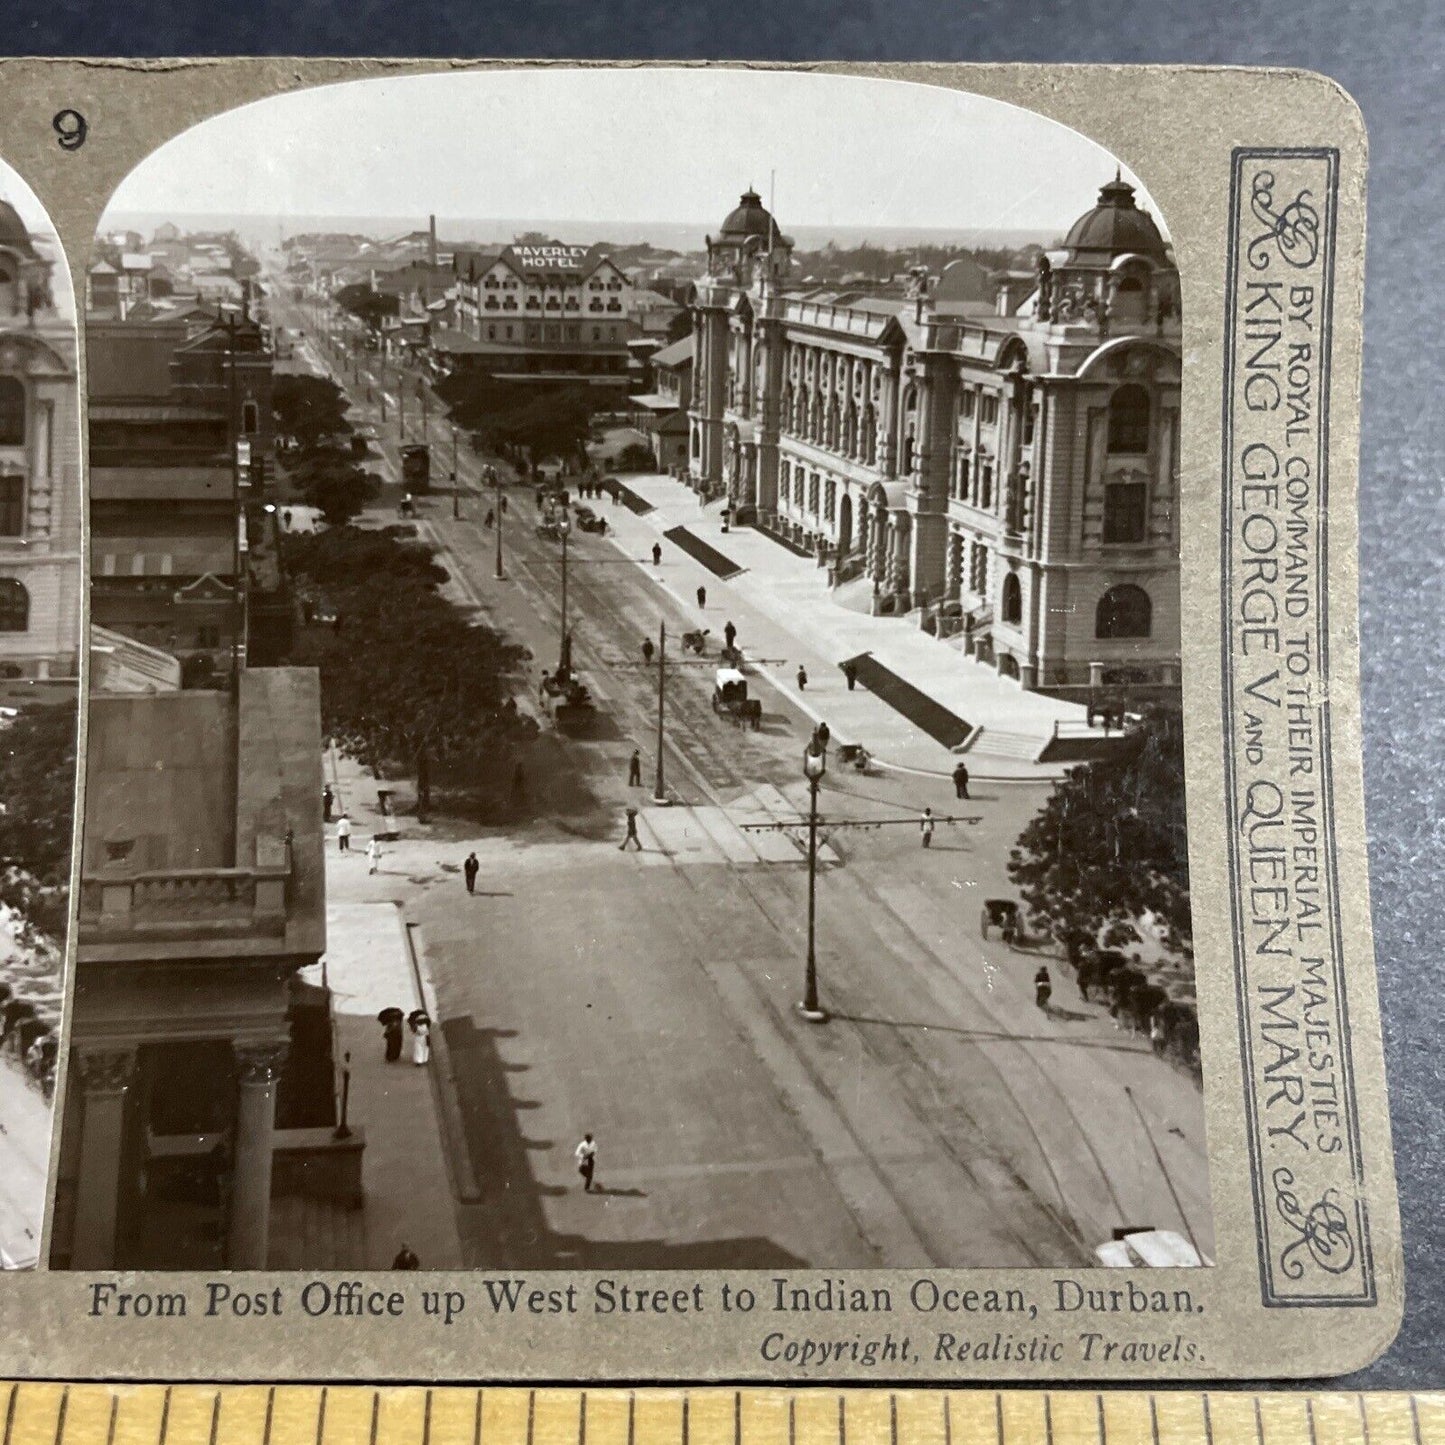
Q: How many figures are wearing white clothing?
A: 5